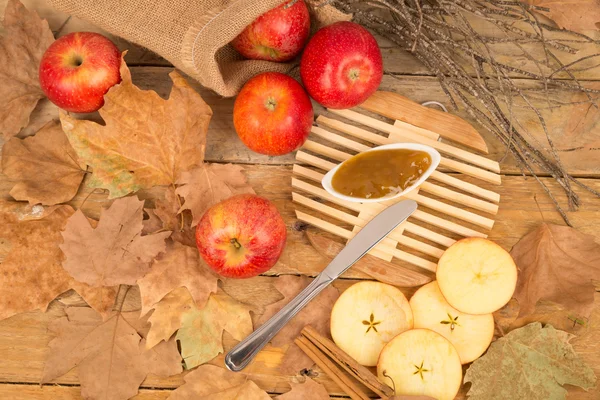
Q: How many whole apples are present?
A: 5